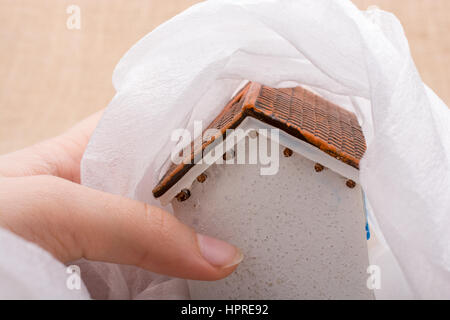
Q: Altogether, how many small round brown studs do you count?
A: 7